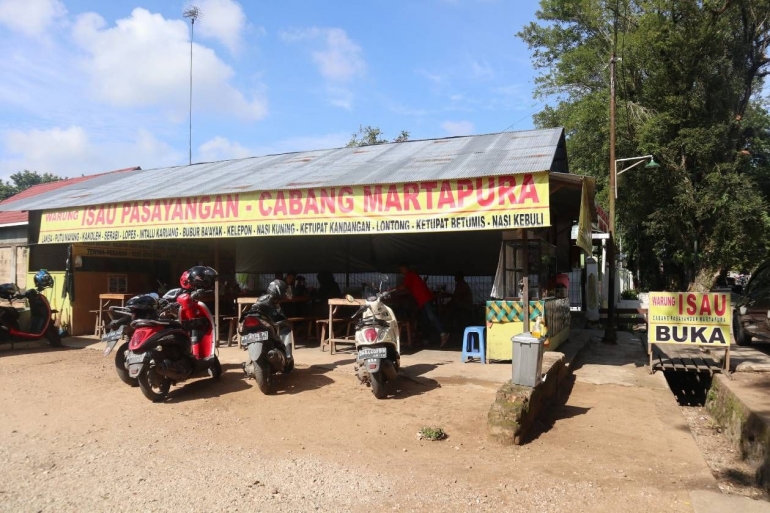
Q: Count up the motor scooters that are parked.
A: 5